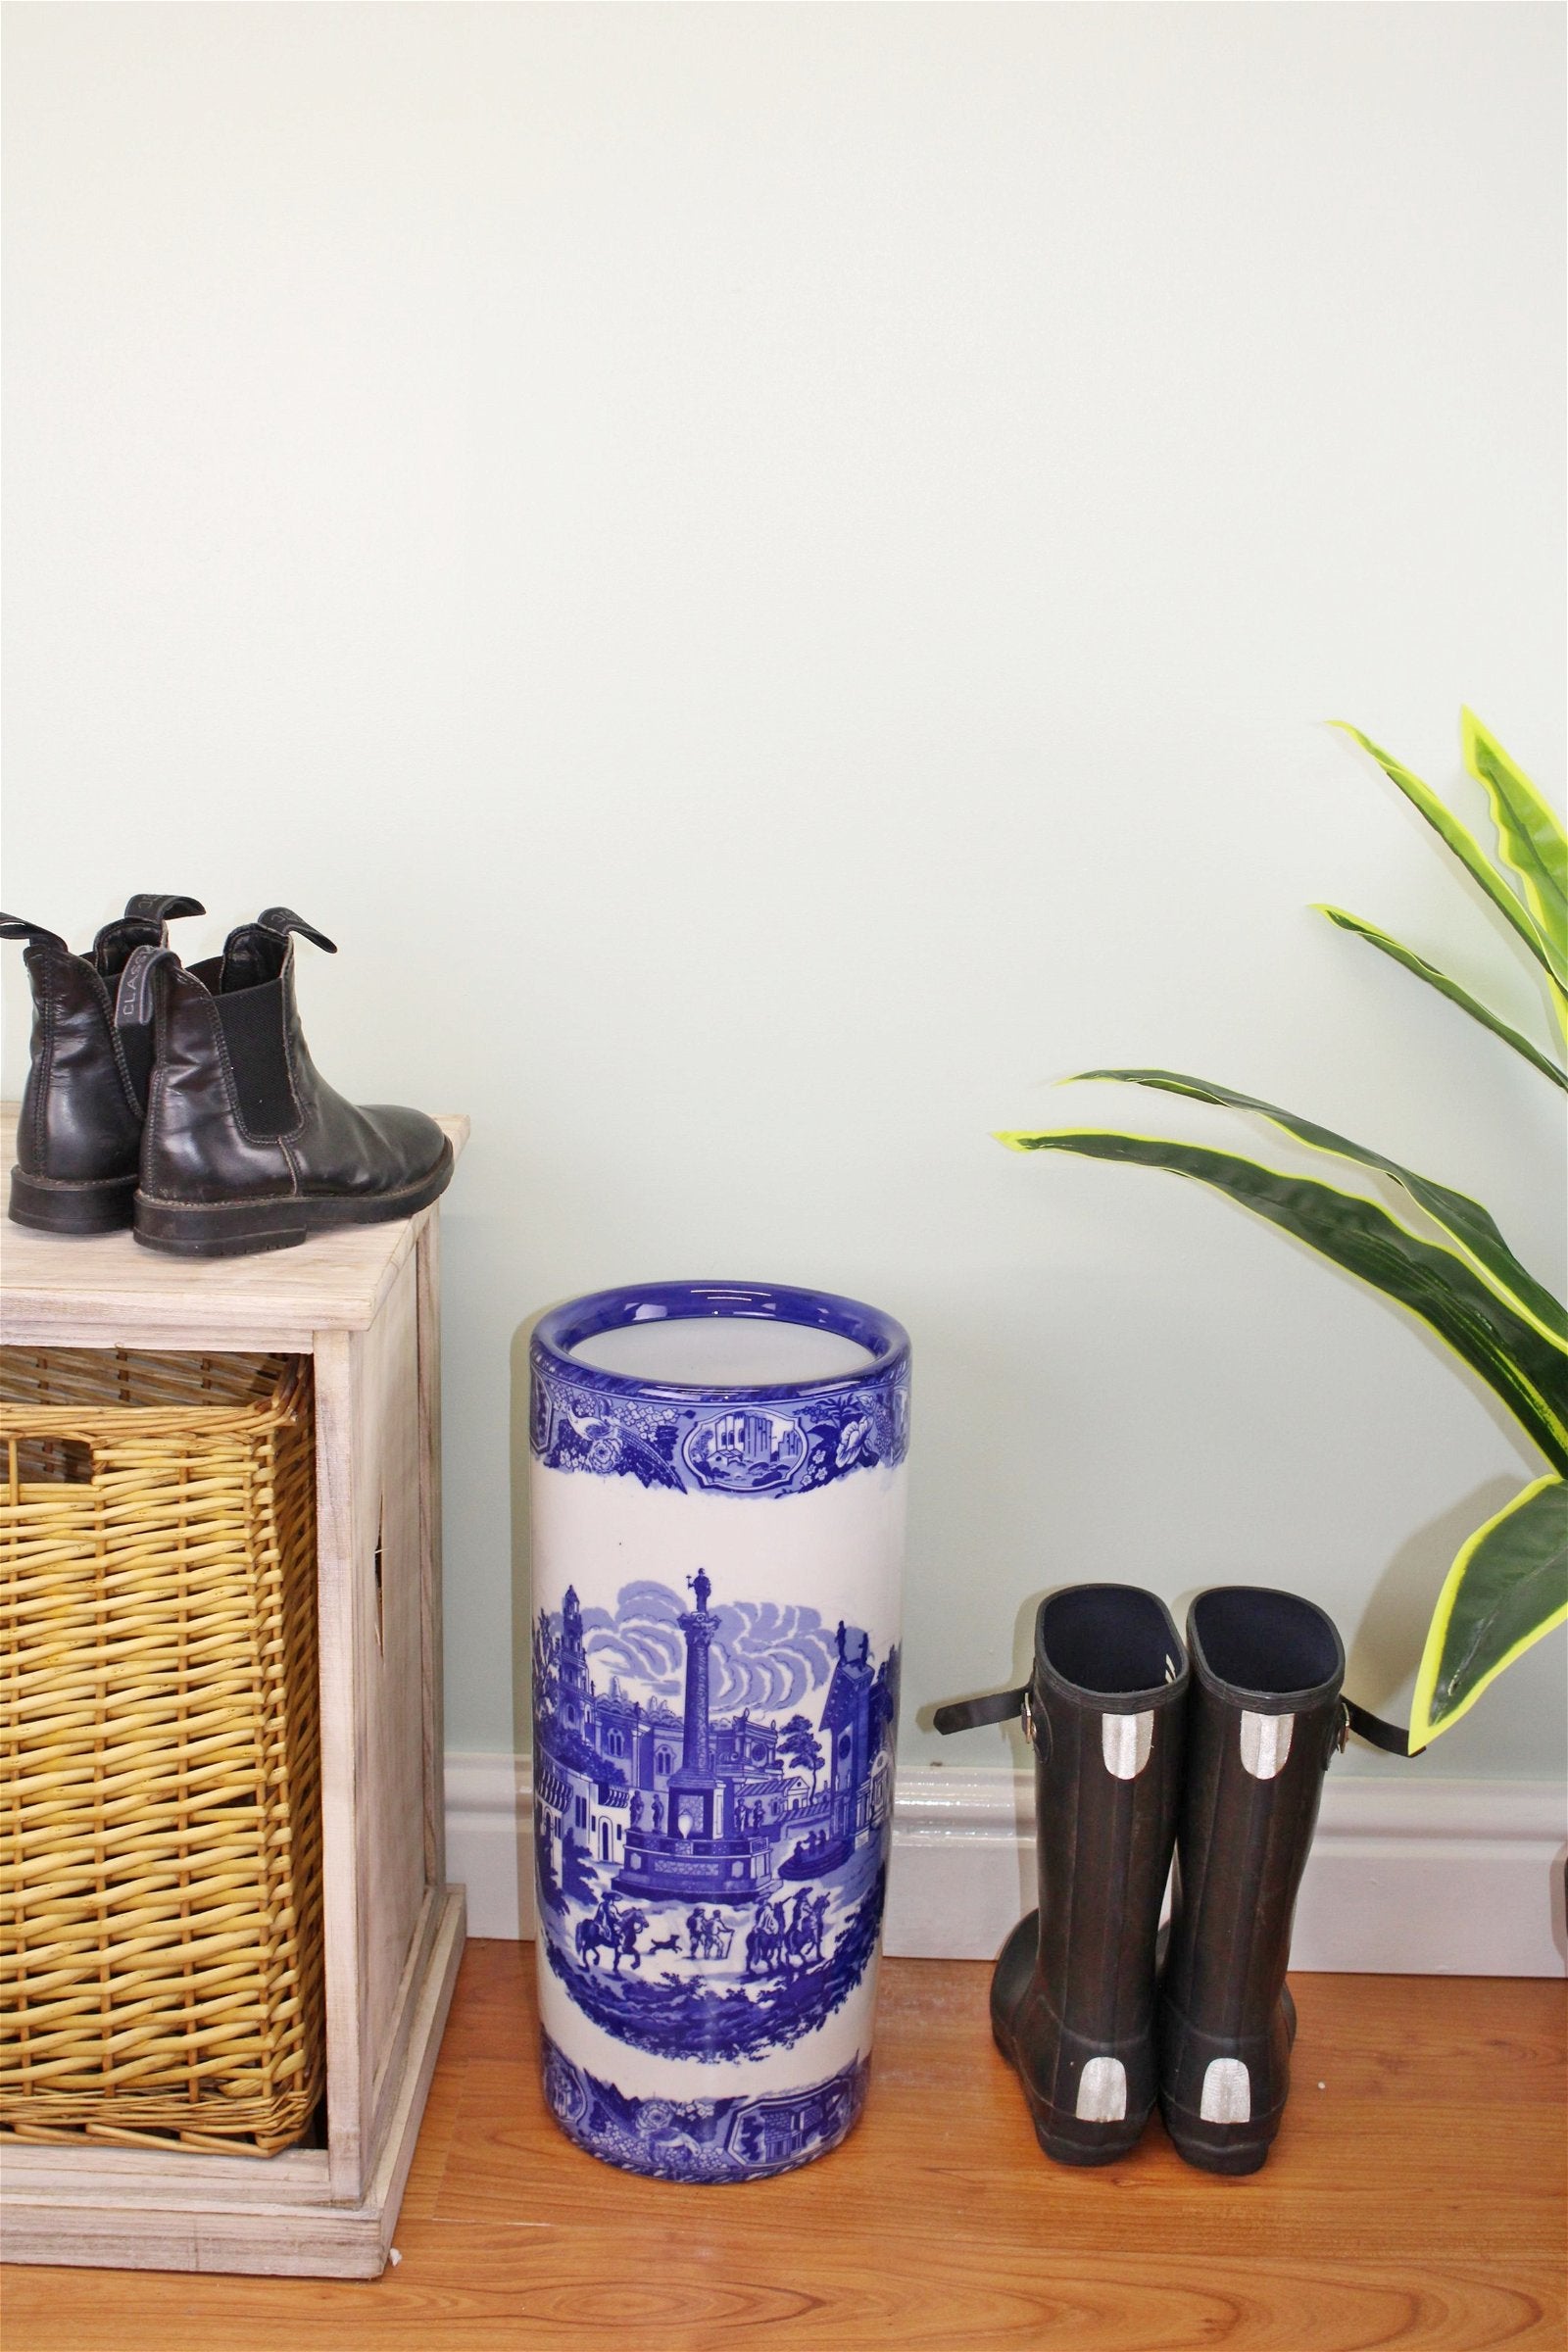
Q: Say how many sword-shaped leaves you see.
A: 6